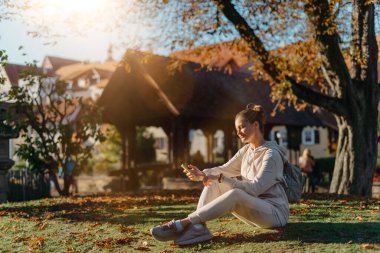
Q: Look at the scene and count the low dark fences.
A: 1